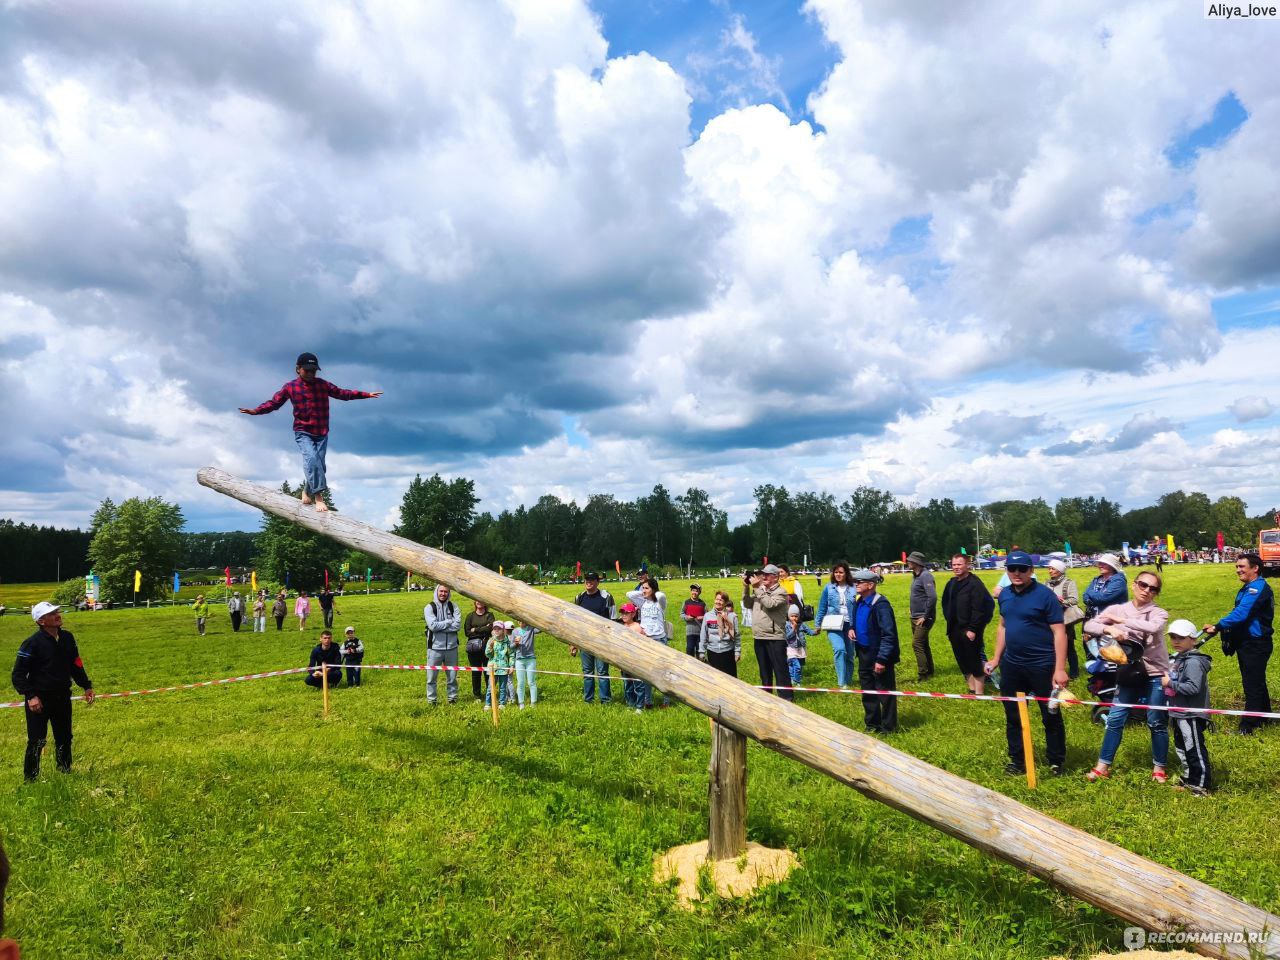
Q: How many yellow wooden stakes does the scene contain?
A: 3